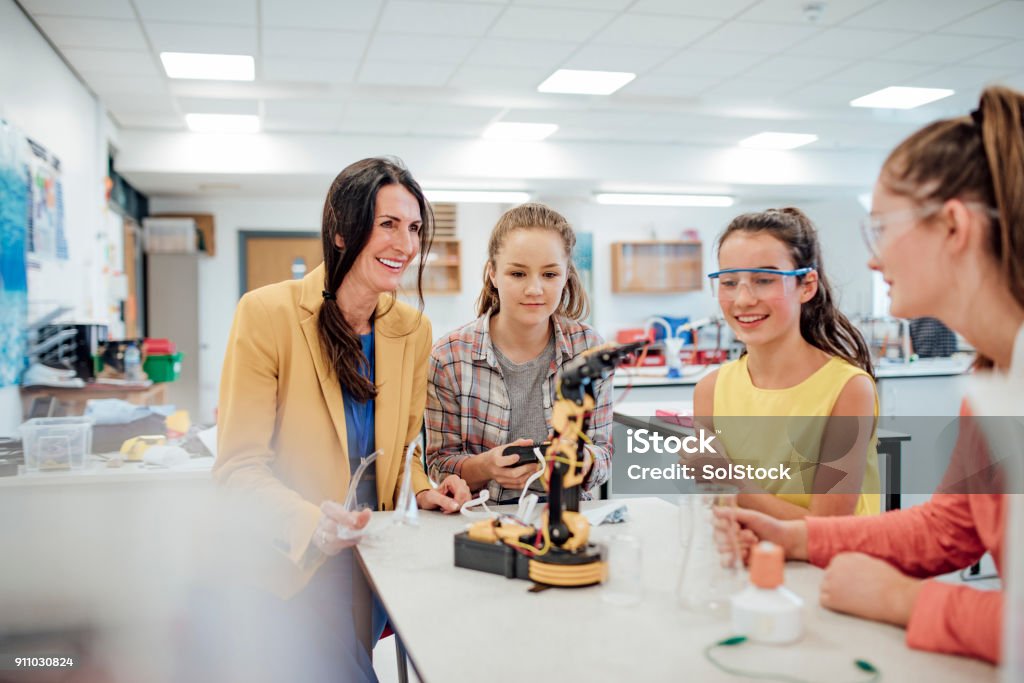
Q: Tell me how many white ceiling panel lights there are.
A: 6